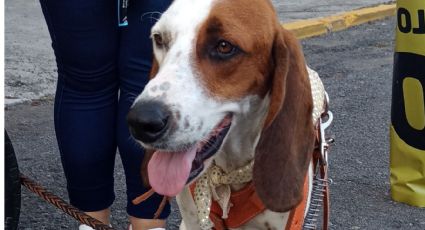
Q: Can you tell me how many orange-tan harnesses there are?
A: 1